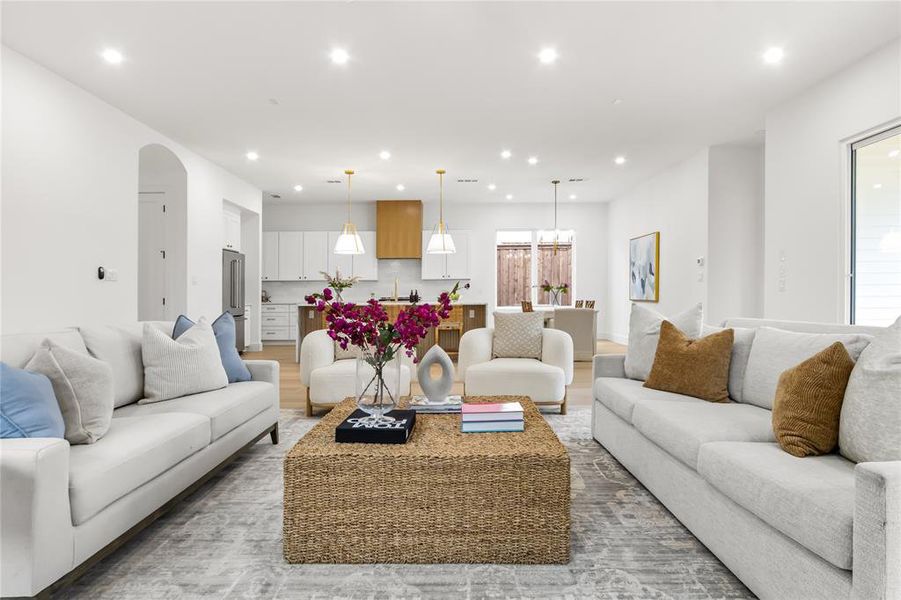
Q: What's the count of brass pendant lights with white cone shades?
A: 2